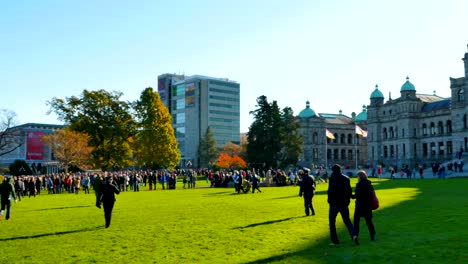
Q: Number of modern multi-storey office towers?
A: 1